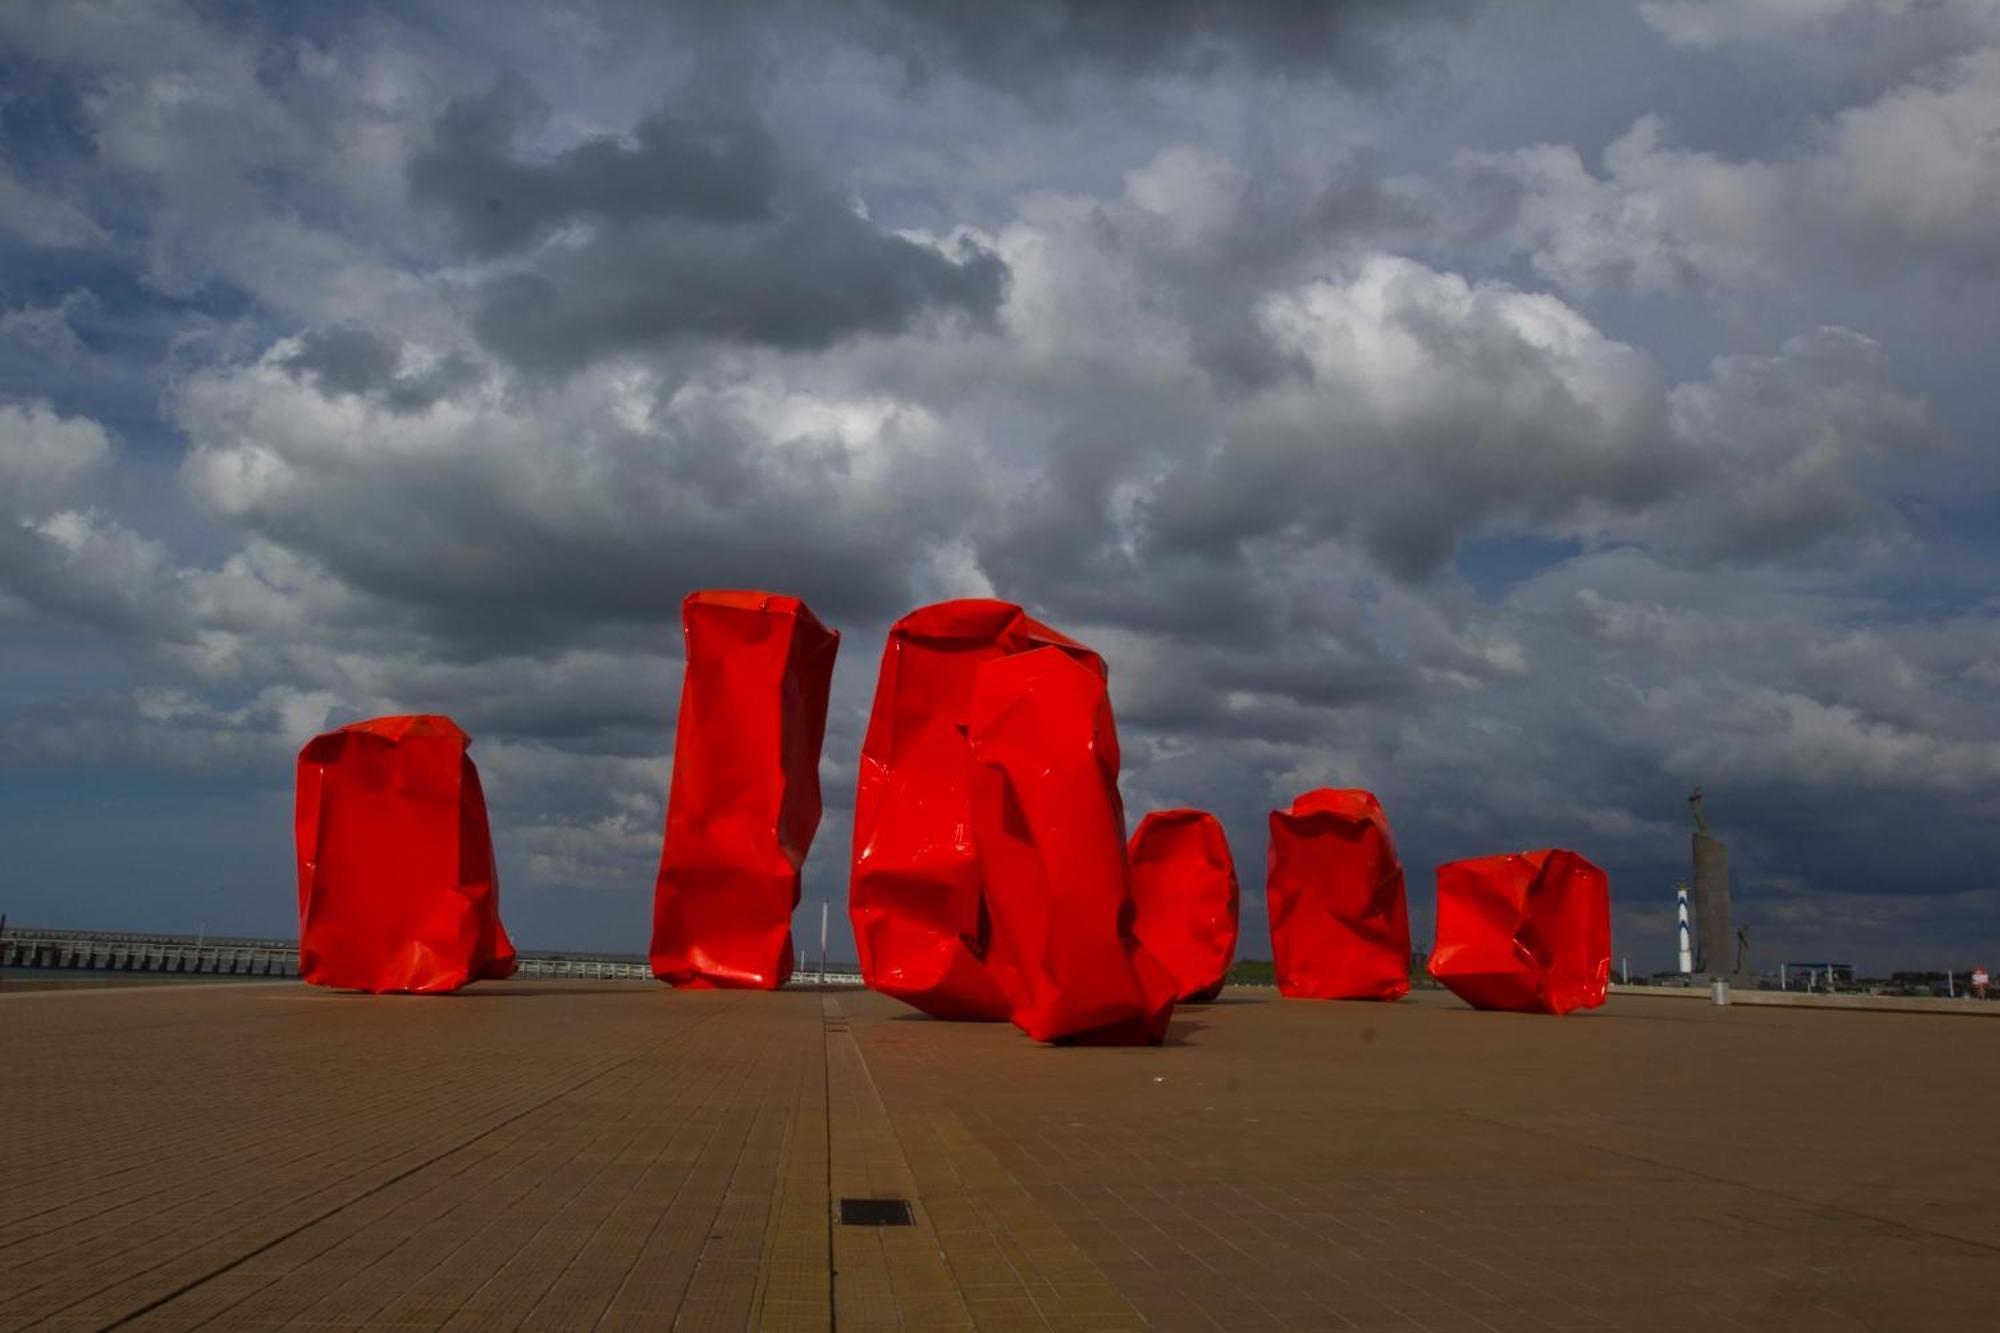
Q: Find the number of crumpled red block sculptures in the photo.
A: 7